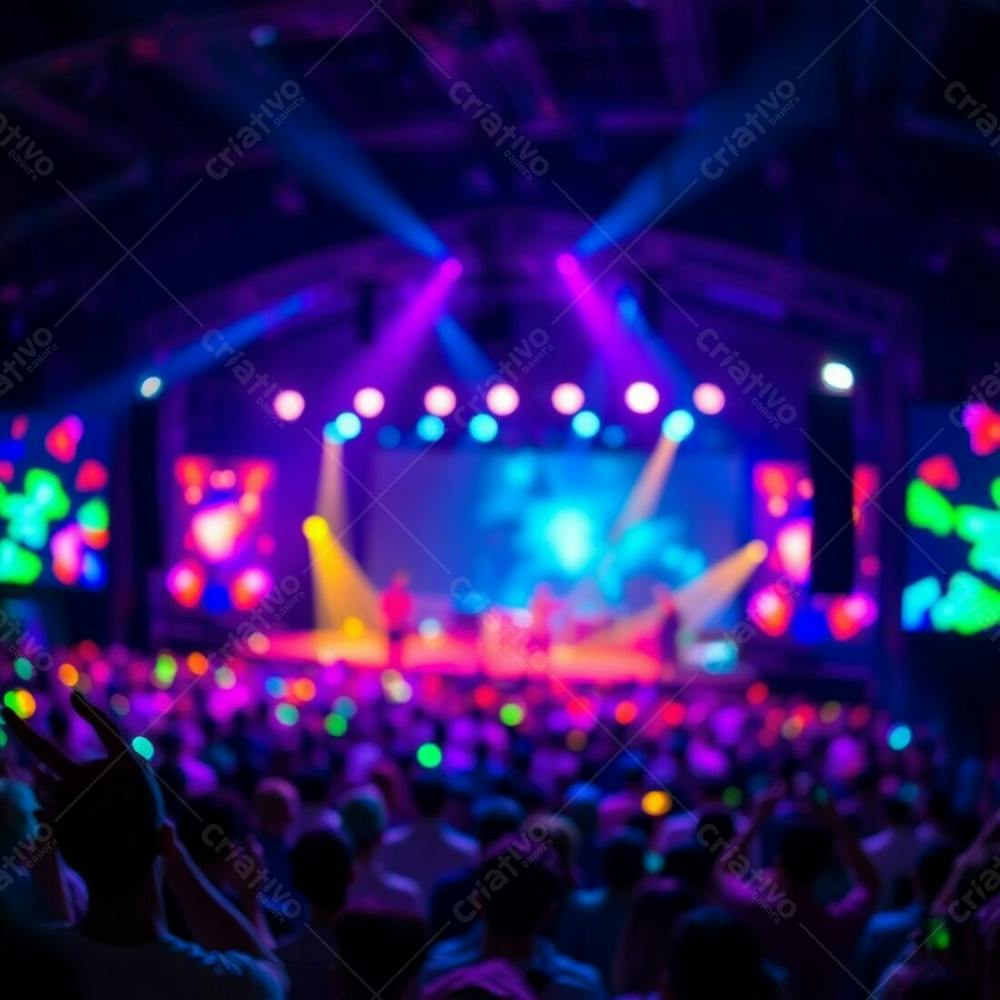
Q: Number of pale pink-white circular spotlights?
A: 7